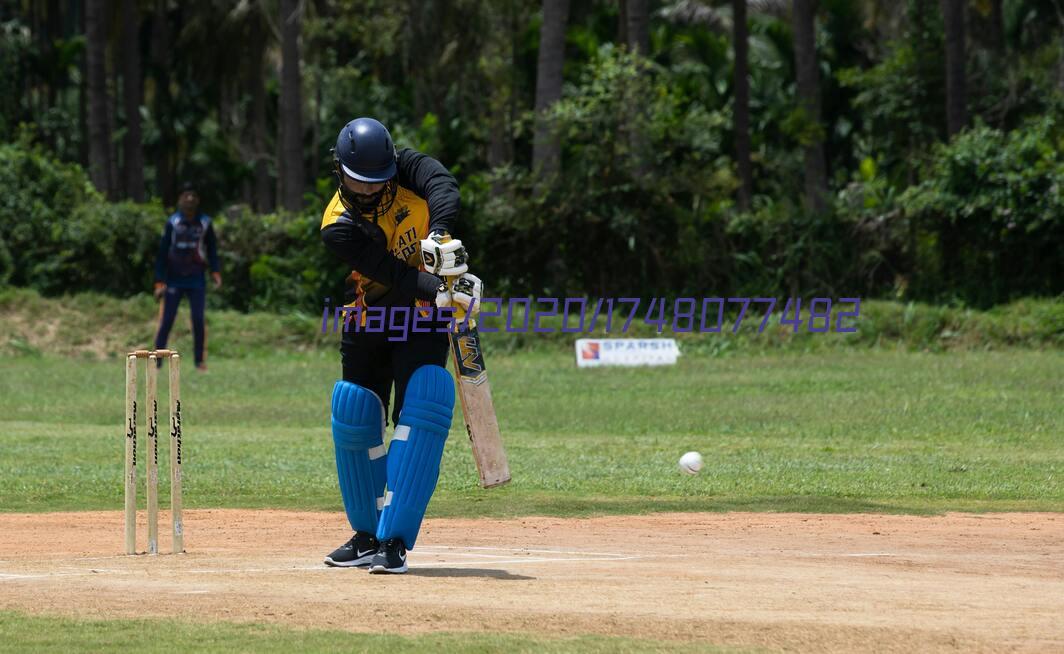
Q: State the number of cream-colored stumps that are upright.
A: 3